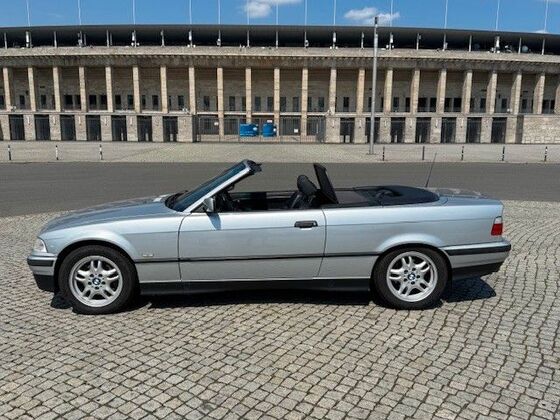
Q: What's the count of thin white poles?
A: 13